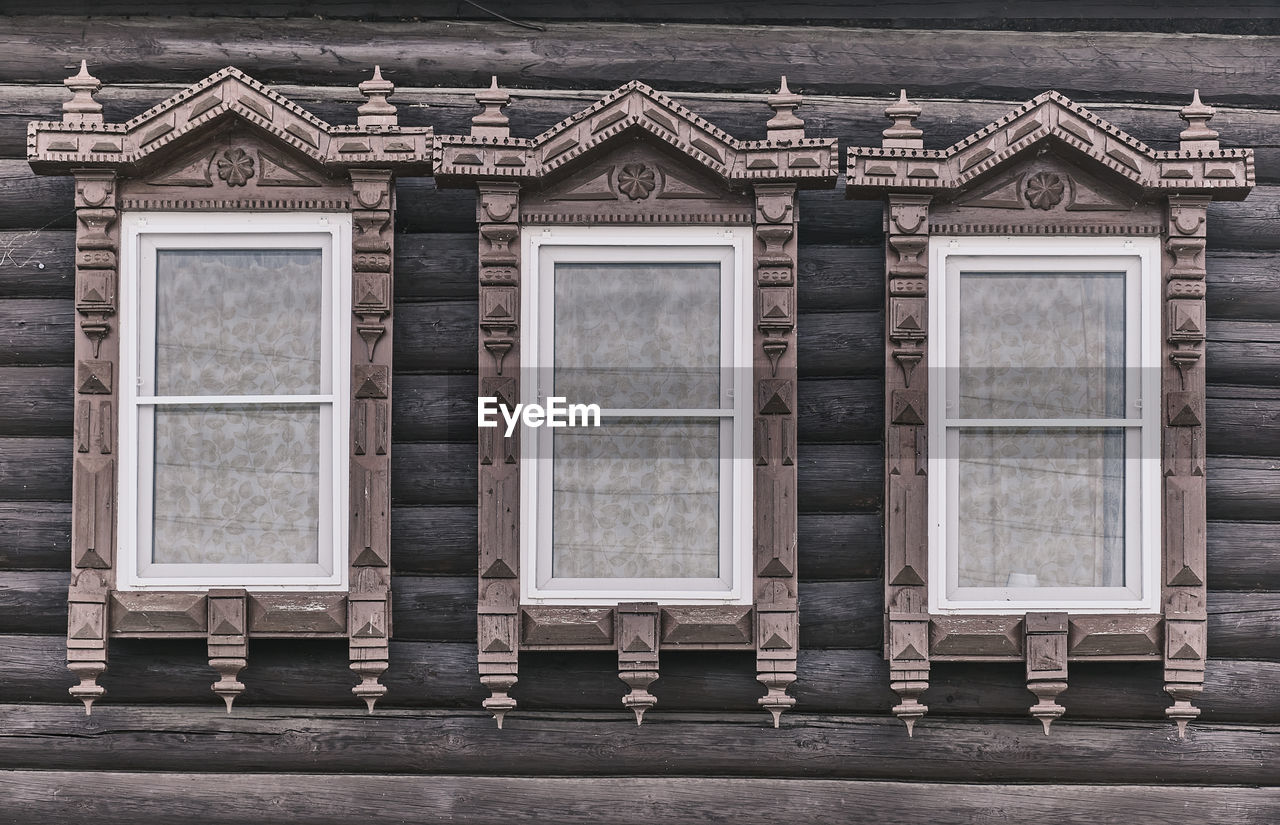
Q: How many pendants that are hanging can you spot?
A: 9